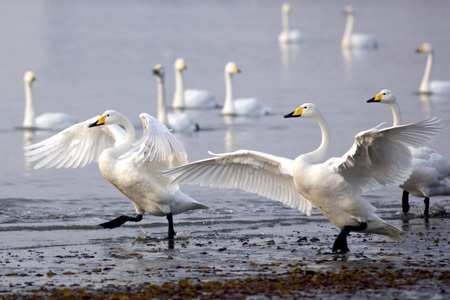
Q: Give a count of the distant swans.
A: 7